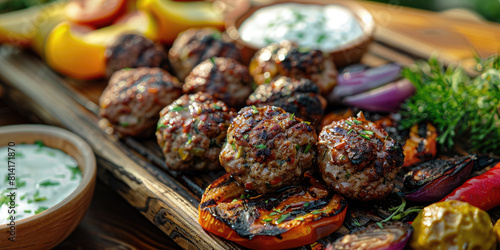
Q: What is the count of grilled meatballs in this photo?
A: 9